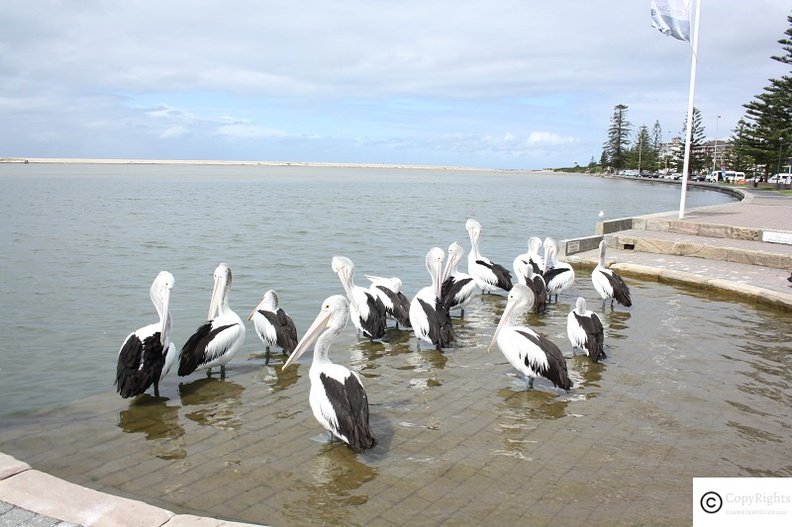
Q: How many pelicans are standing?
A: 15